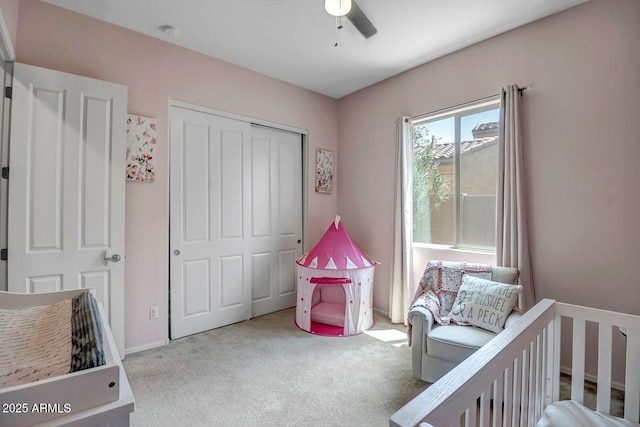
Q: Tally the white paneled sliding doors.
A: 2